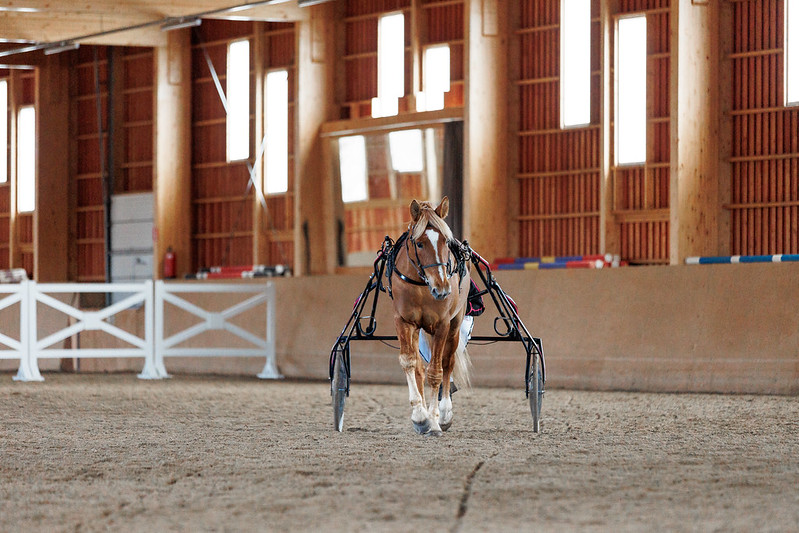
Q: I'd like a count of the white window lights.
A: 11